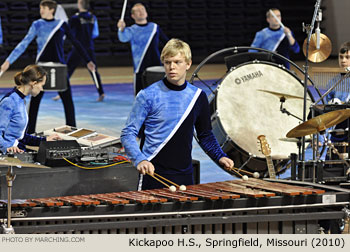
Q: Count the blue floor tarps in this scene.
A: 1